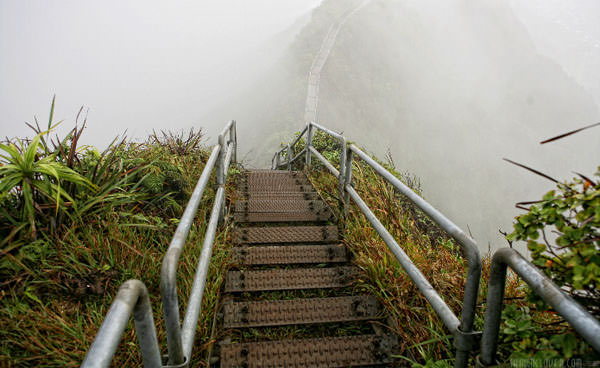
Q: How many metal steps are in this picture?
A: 11